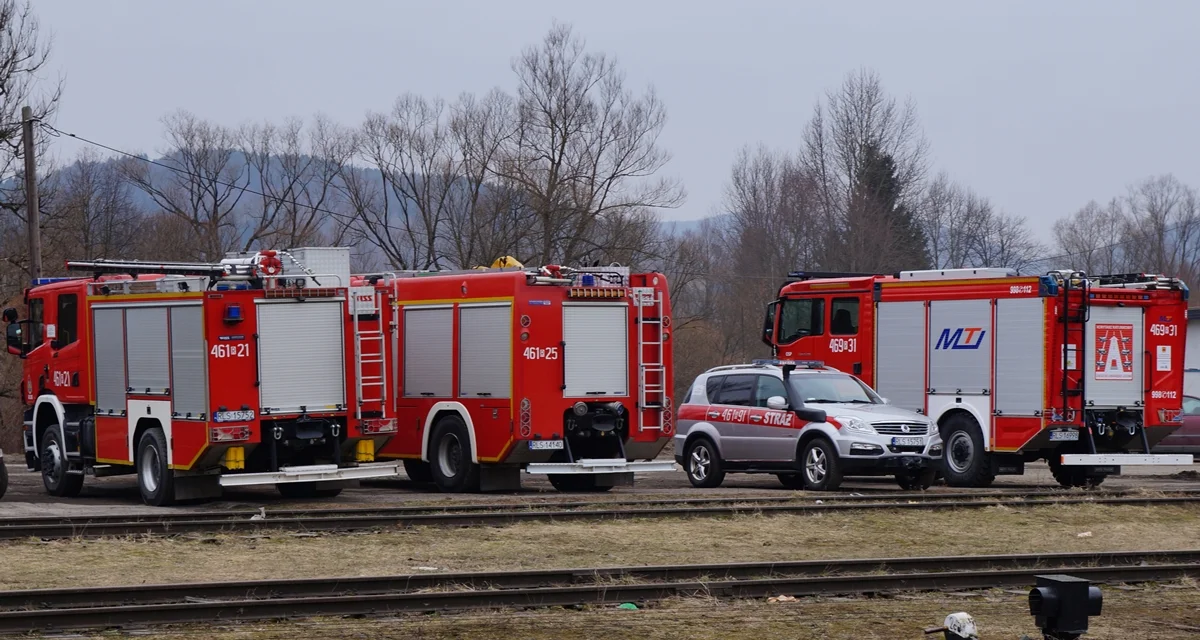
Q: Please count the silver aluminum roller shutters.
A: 11